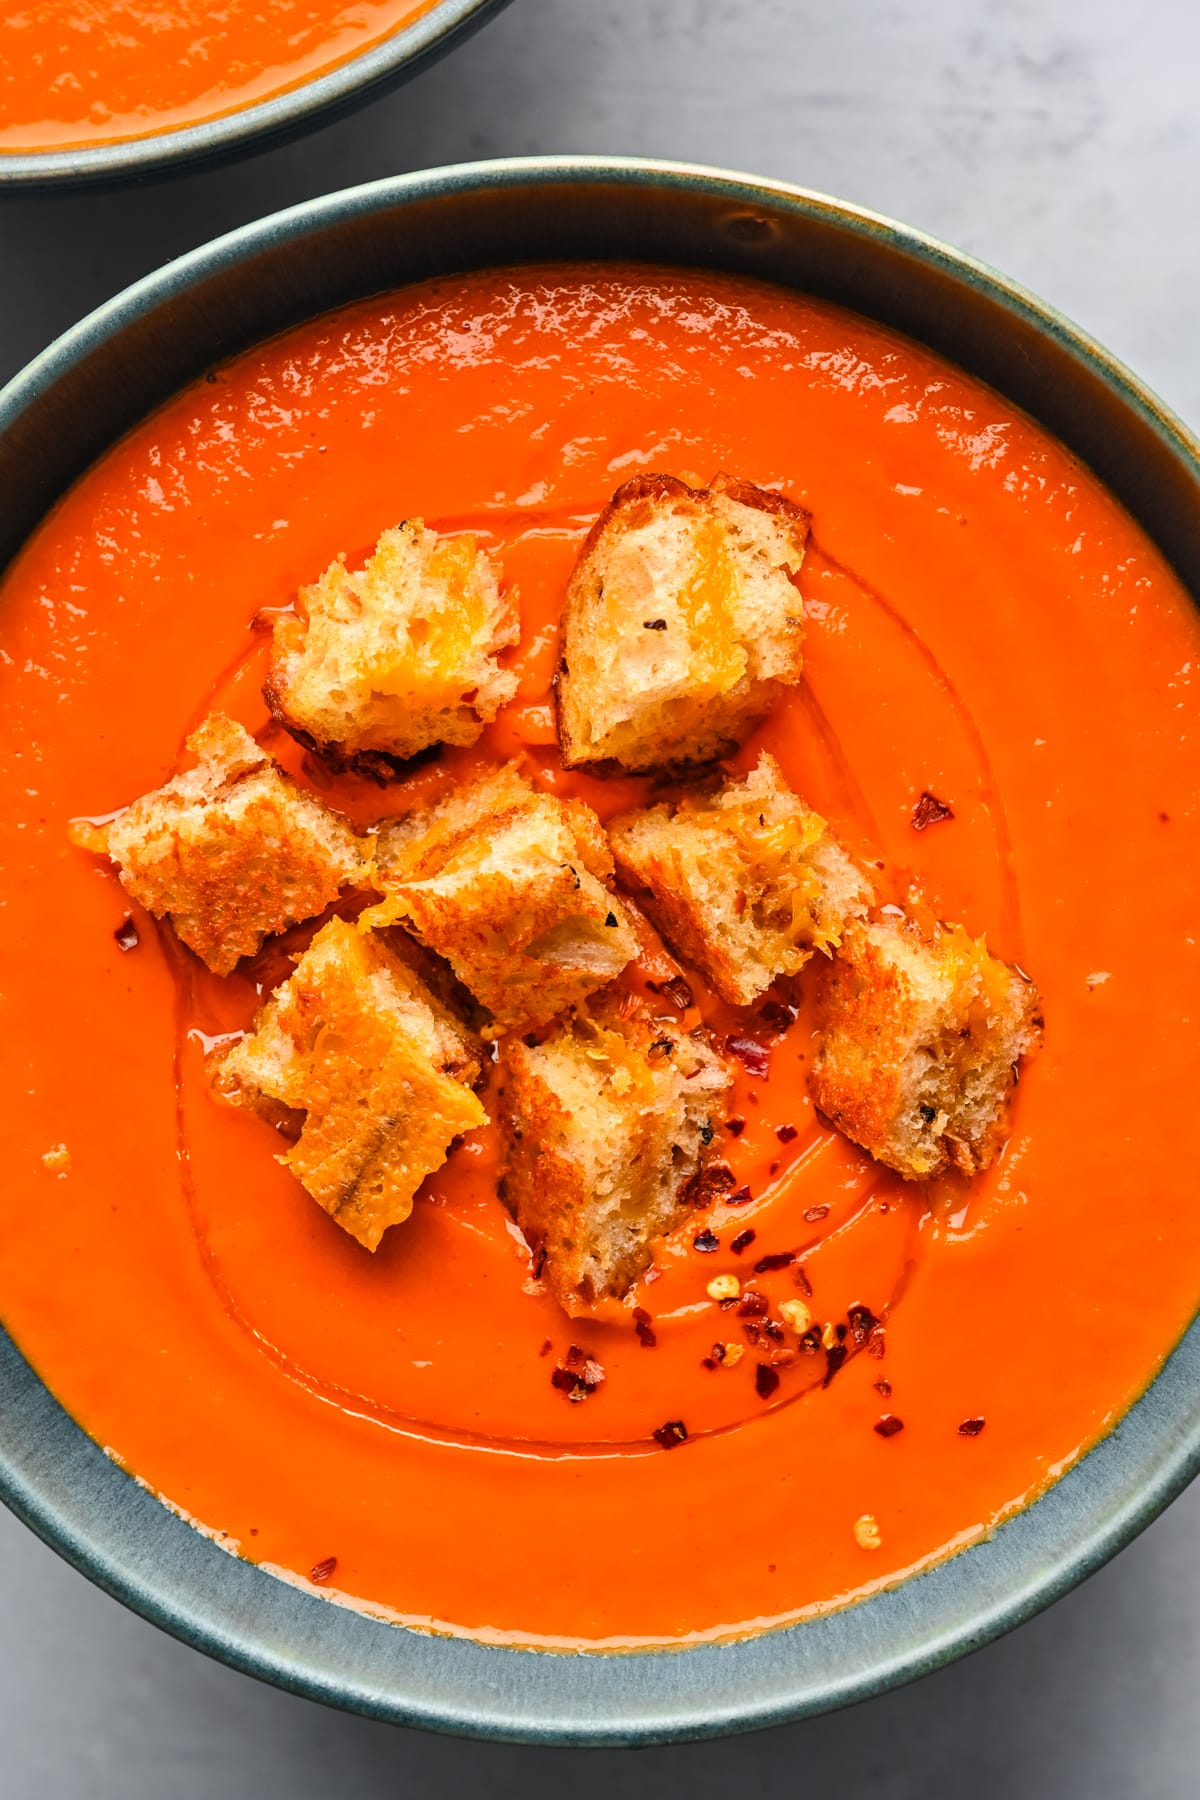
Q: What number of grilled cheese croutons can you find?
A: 8